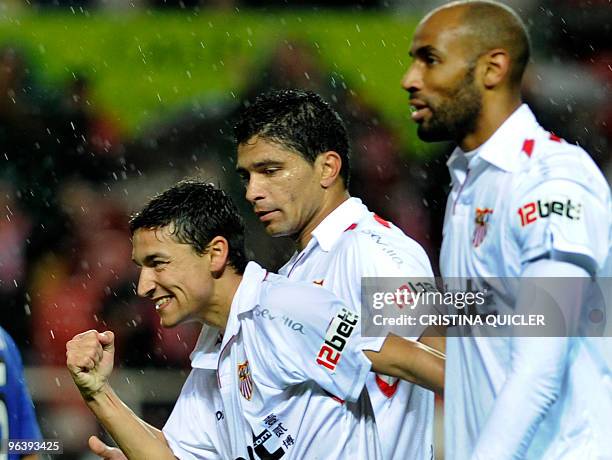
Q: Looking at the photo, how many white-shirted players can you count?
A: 3